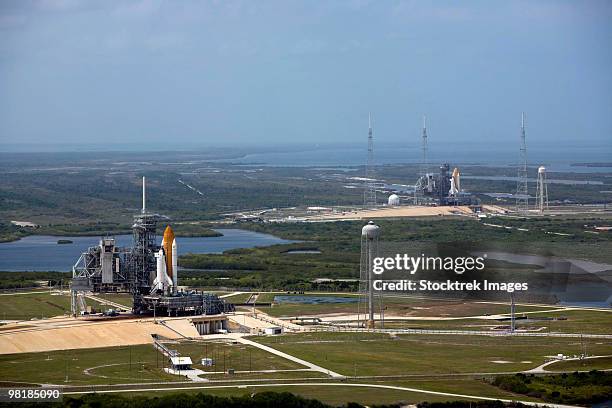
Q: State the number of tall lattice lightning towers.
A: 3